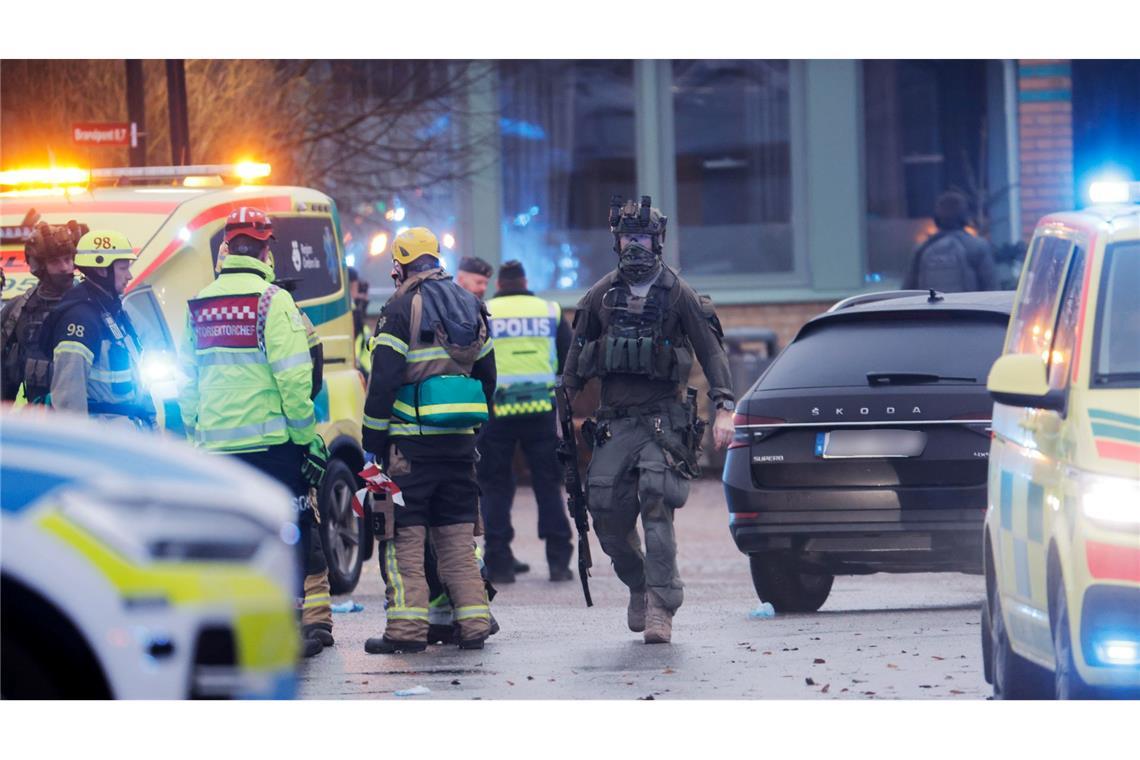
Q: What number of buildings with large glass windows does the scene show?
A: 1